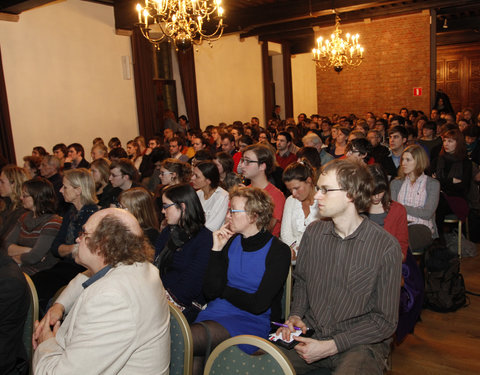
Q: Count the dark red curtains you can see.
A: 5